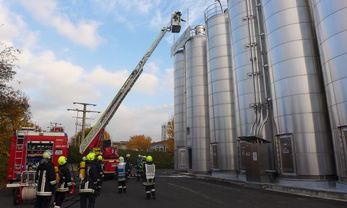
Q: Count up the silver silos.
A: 6